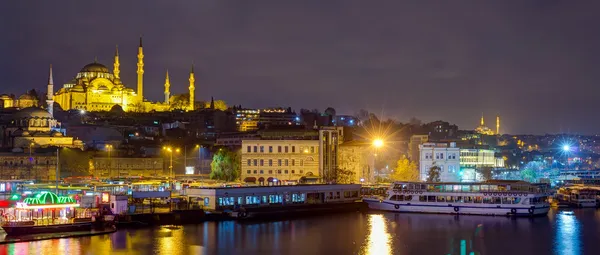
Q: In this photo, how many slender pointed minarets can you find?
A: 7